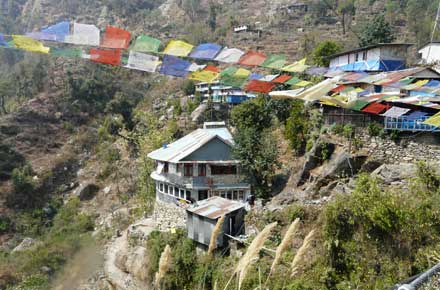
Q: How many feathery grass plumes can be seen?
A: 5